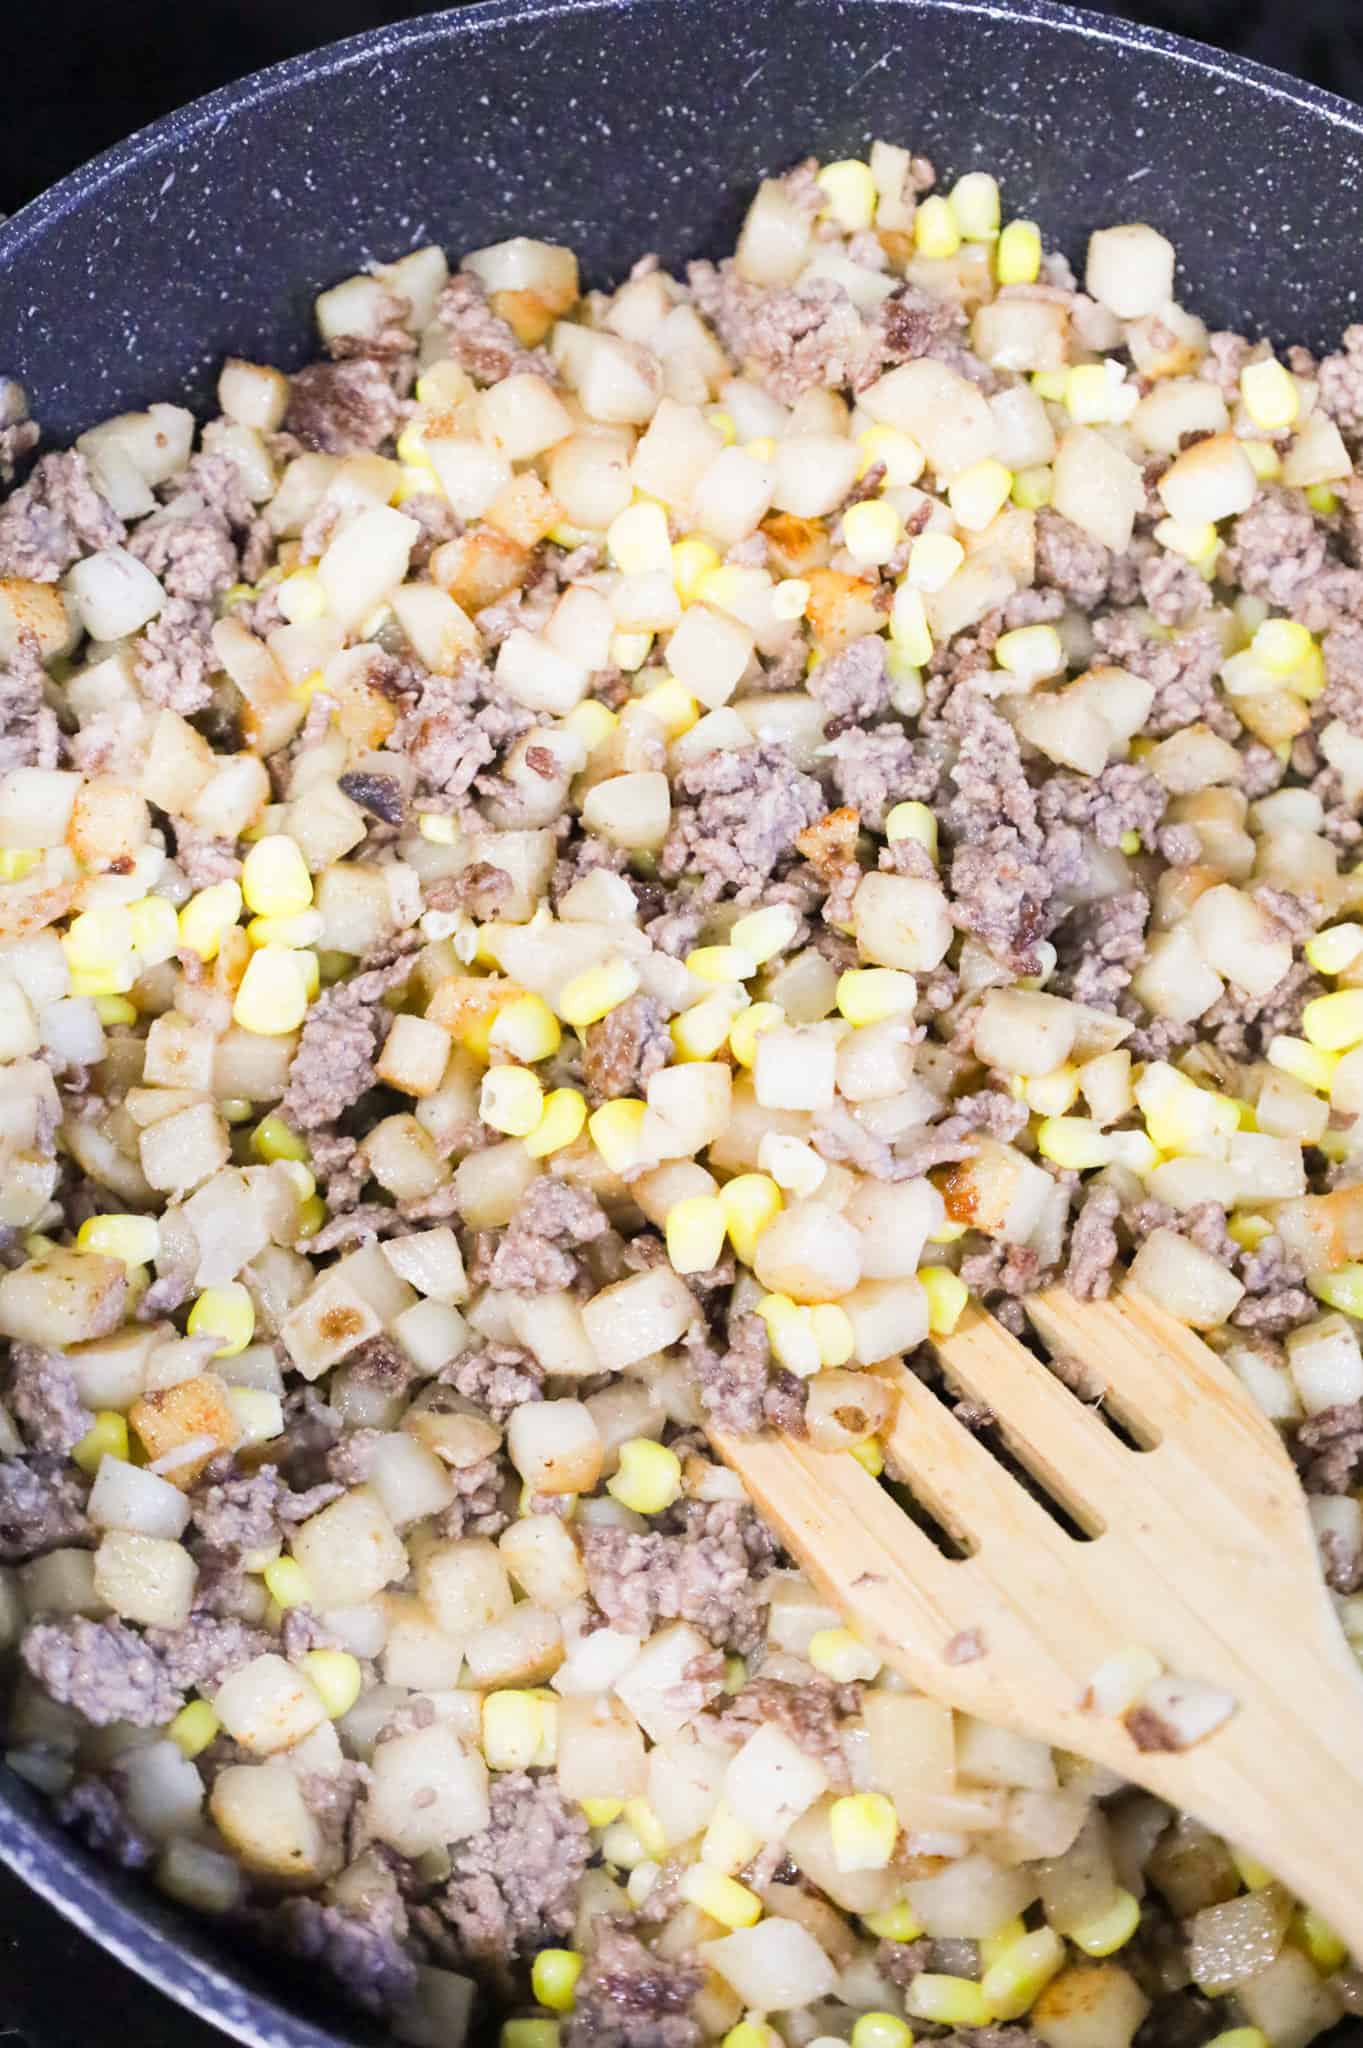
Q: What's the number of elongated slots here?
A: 3